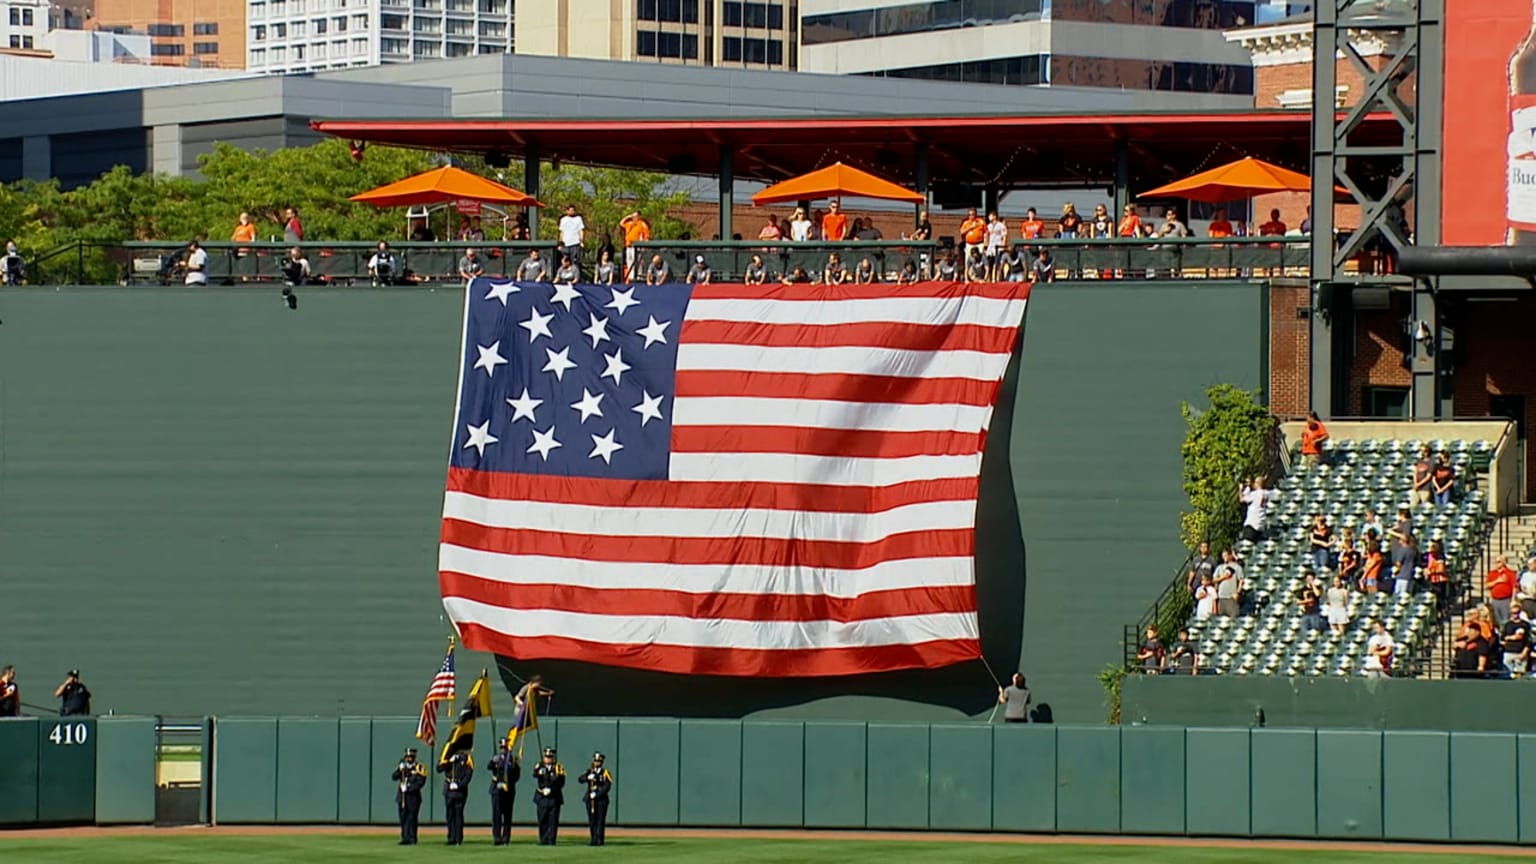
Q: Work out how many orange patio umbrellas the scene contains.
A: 3